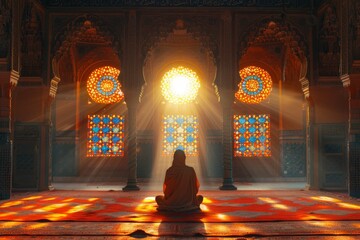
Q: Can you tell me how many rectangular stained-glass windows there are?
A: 3